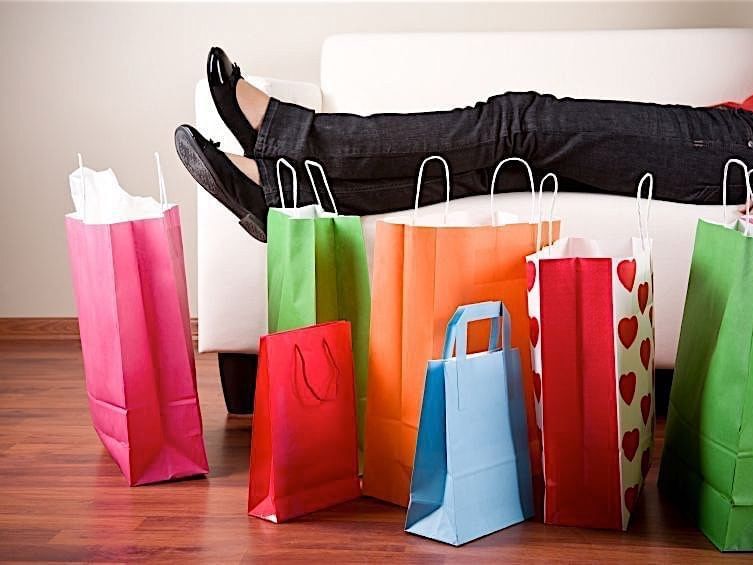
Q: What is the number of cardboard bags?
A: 7